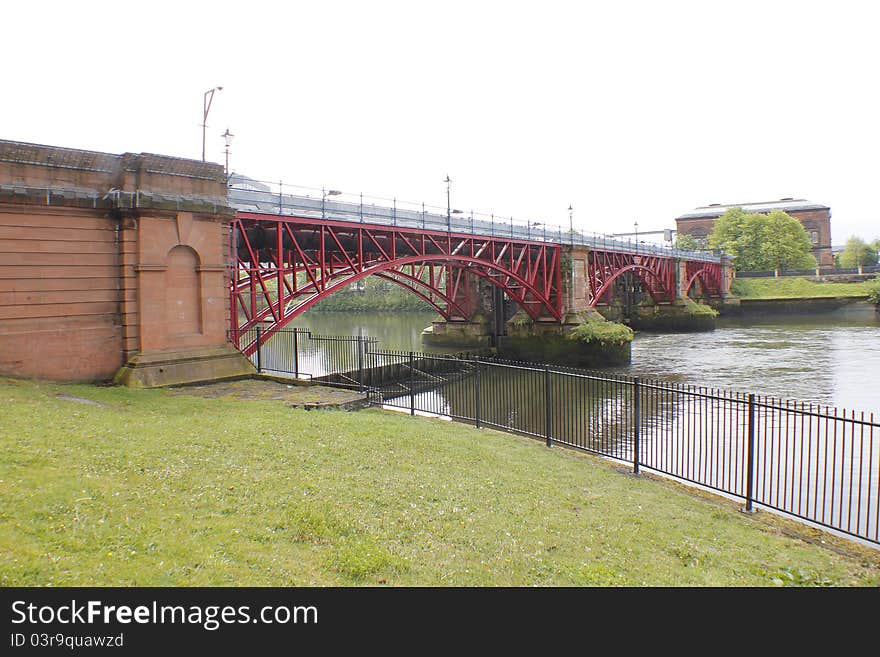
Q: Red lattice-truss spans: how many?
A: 3